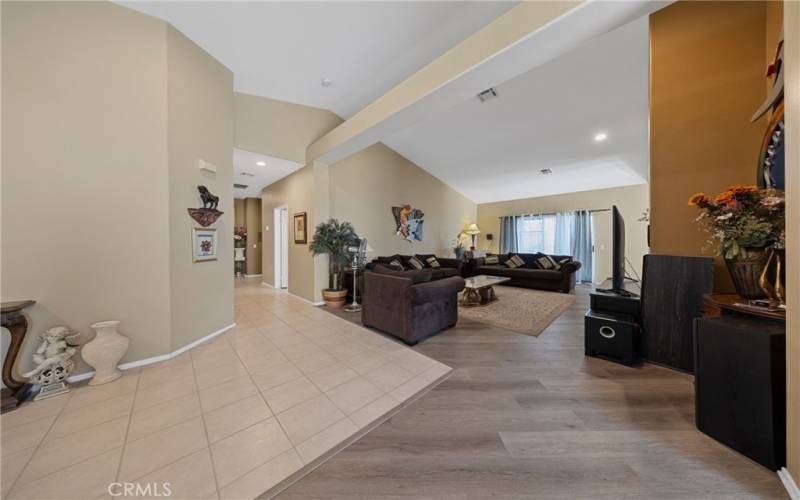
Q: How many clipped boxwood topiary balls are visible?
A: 0